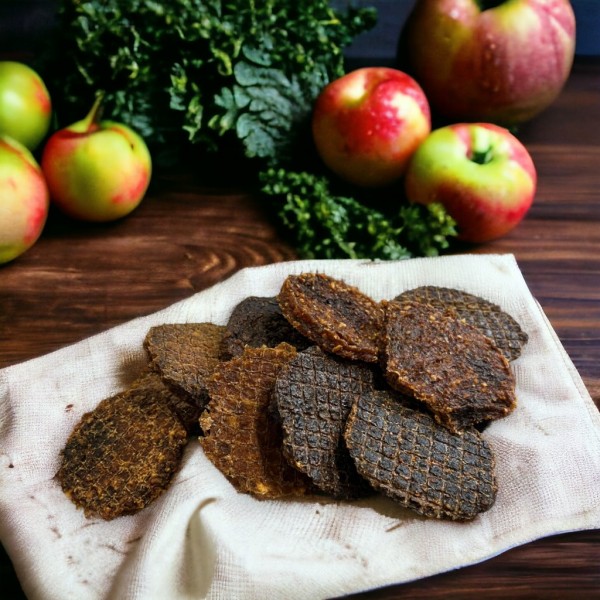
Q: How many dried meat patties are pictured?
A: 10